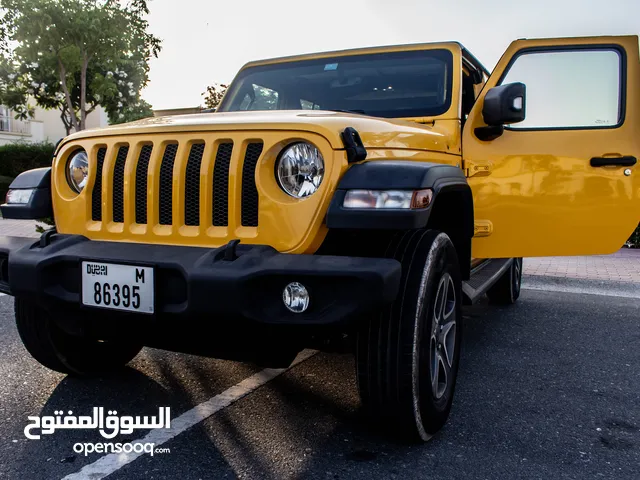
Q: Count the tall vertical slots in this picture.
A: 7